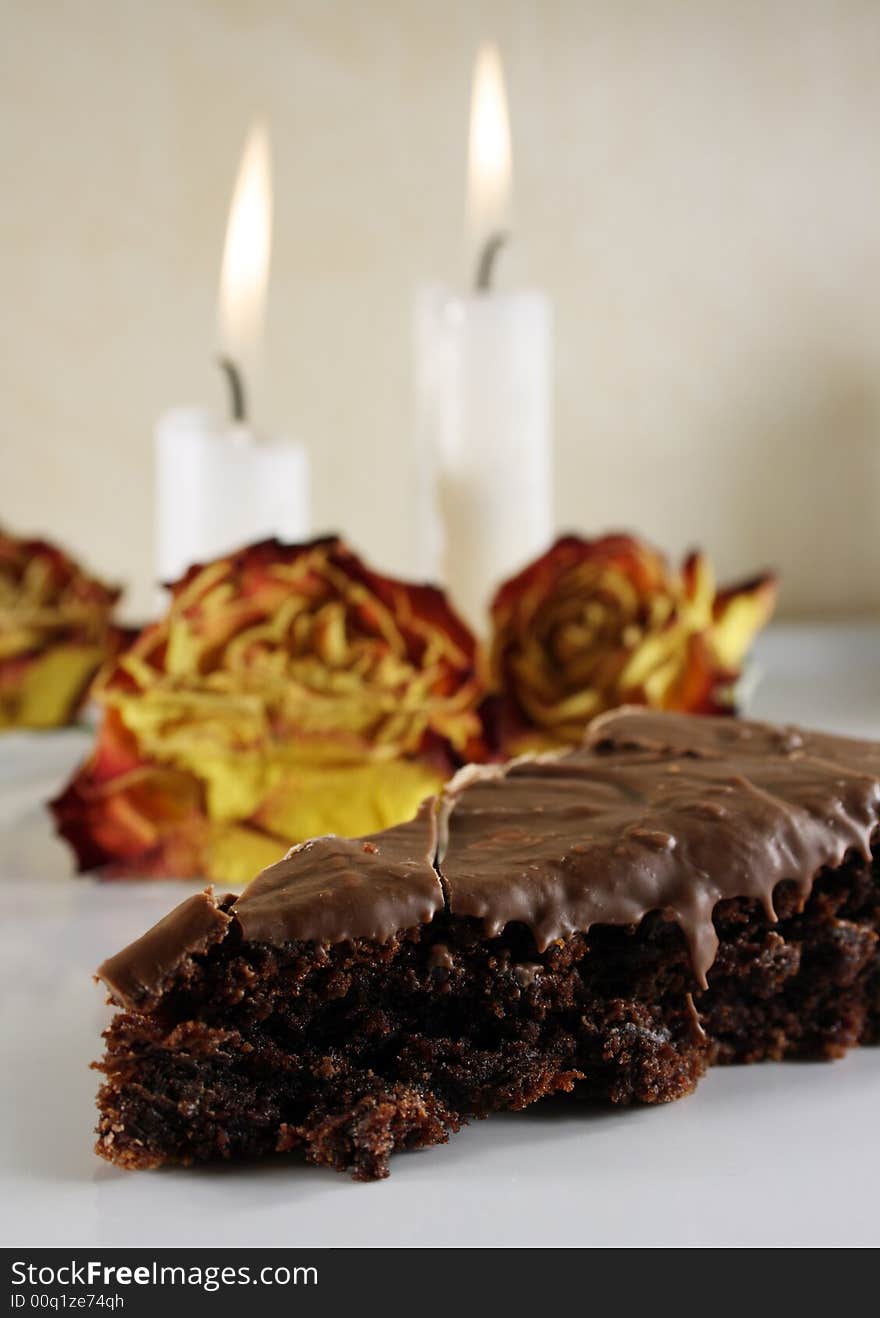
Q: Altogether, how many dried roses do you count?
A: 3